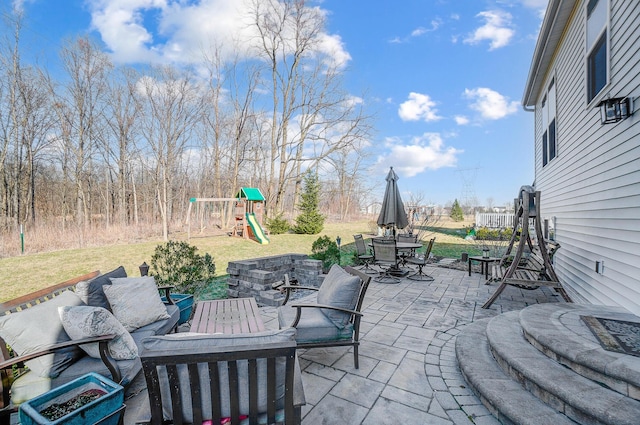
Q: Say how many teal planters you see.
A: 2